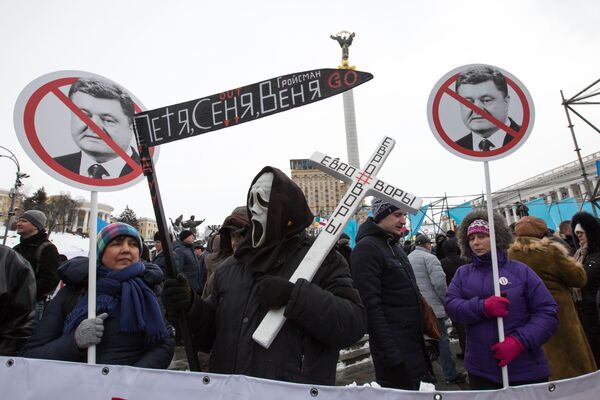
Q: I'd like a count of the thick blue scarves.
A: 1